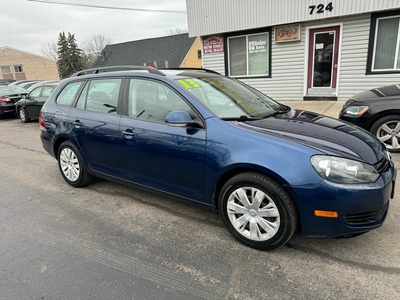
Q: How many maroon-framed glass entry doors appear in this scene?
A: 1